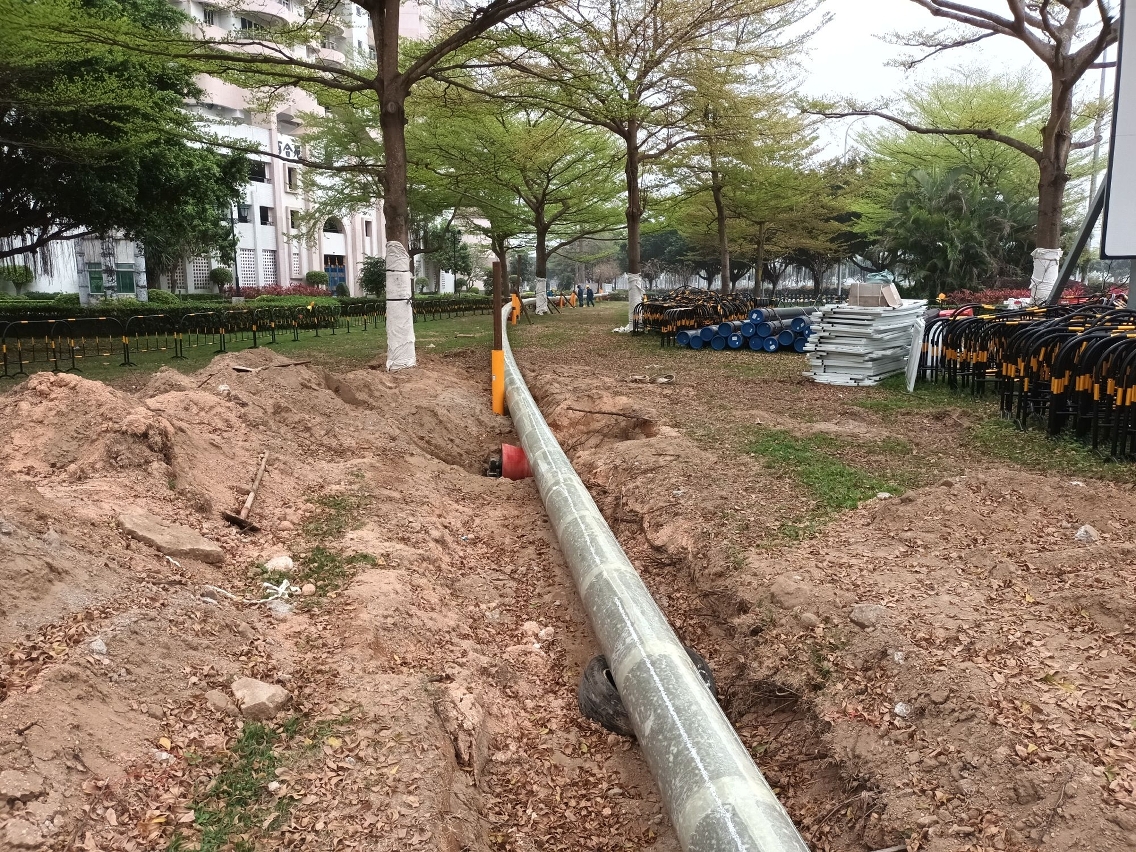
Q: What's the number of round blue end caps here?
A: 15